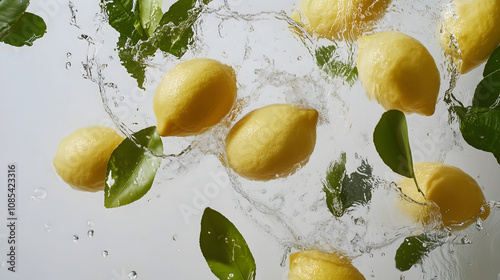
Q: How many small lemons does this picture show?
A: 8